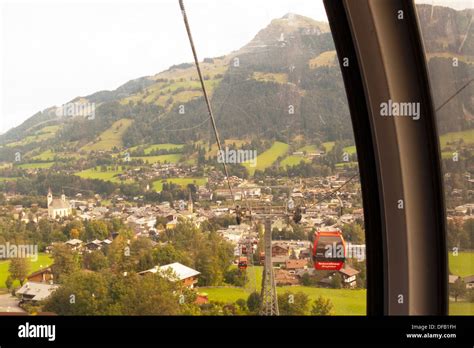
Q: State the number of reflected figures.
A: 0